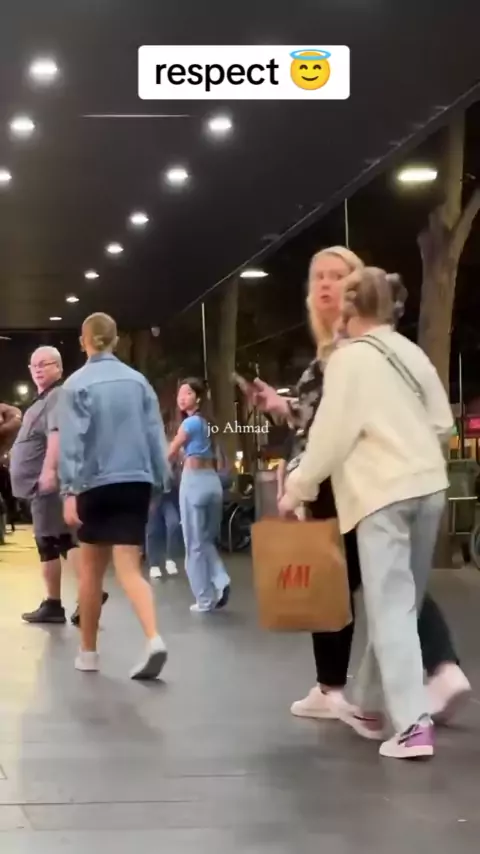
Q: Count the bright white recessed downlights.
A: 10